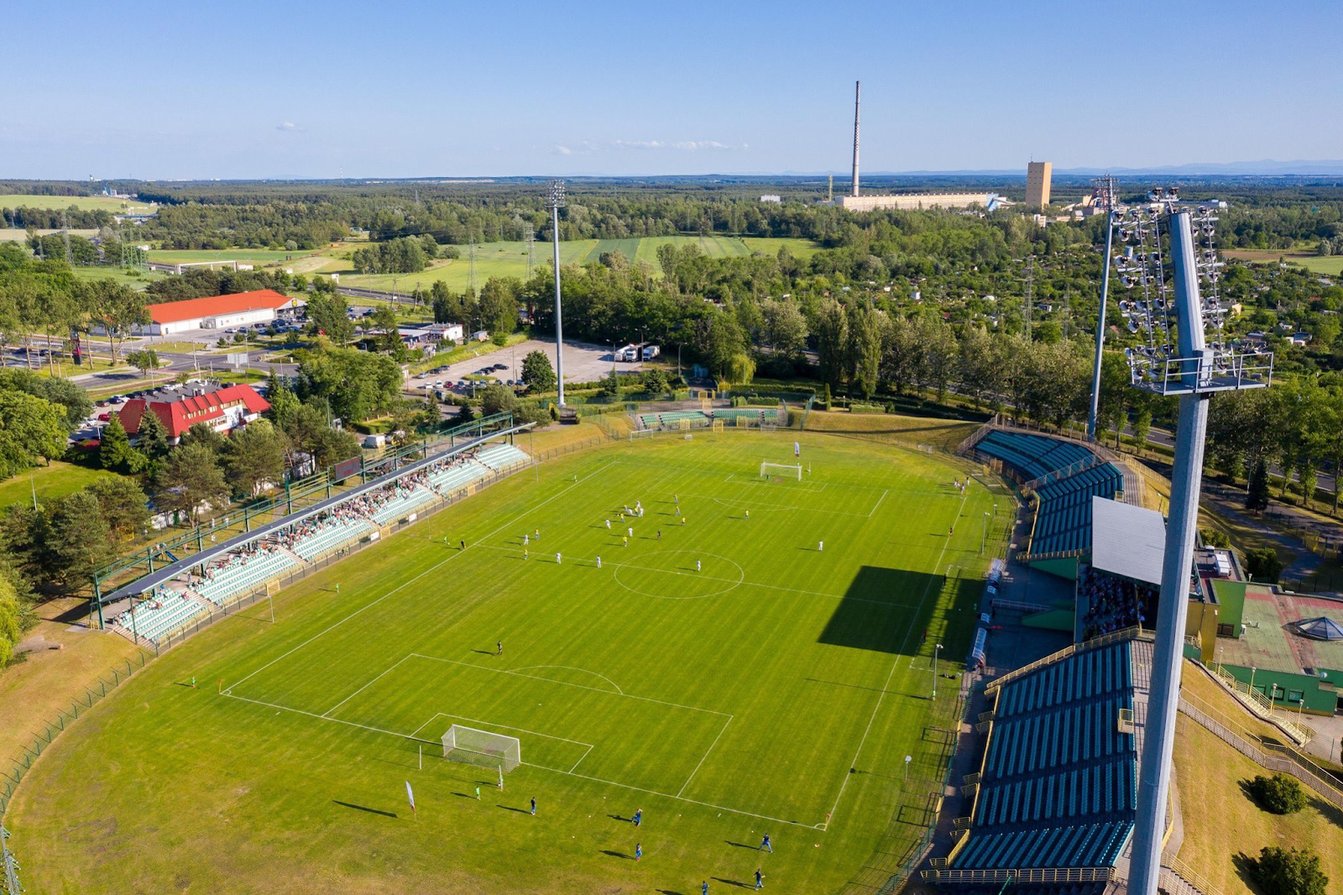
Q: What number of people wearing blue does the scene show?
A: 6